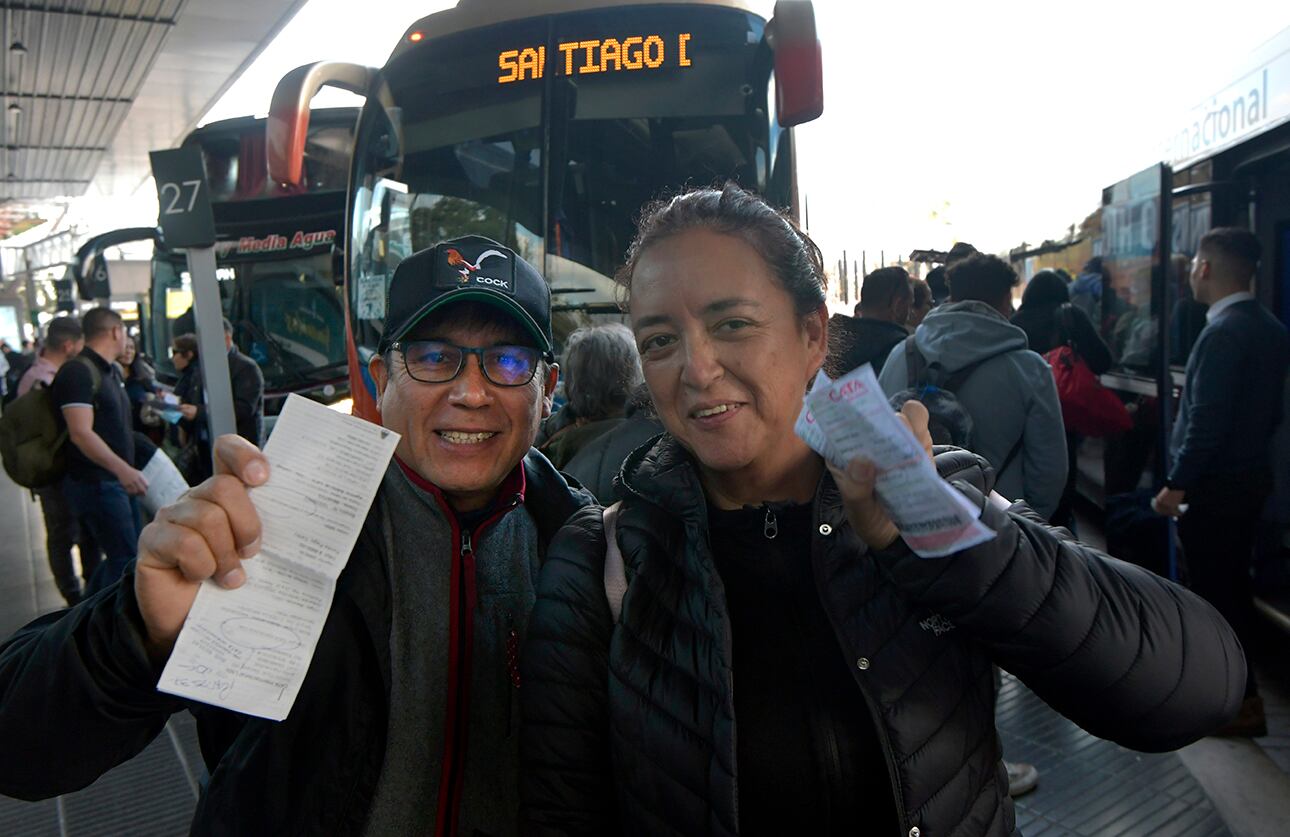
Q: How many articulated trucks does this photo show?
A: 0